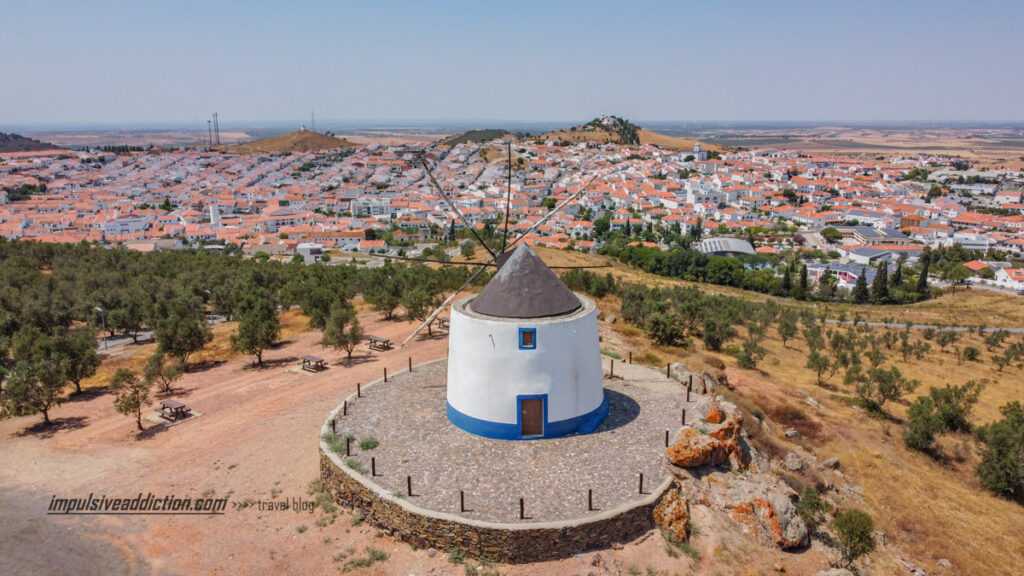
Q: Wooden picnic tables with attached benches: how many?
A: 4